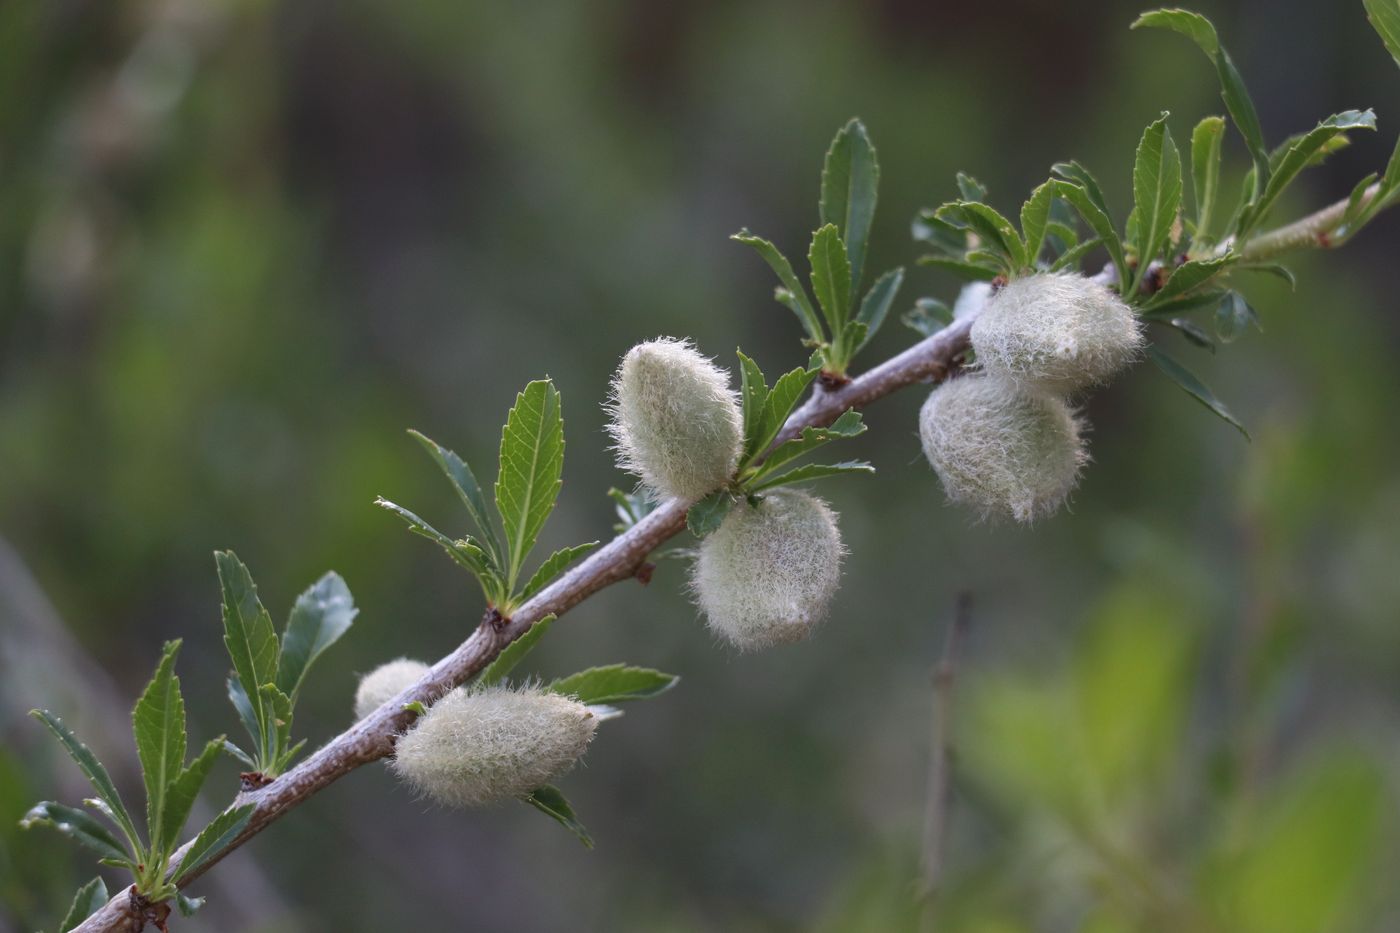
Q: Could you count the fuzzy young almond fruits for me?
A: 6